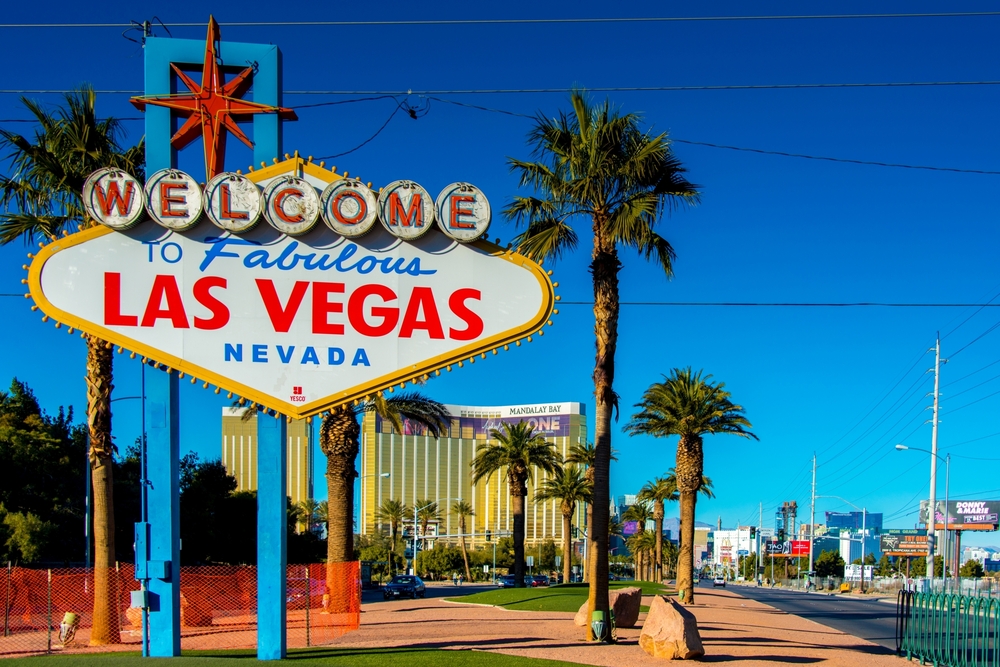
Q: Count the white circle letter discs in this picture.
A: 7